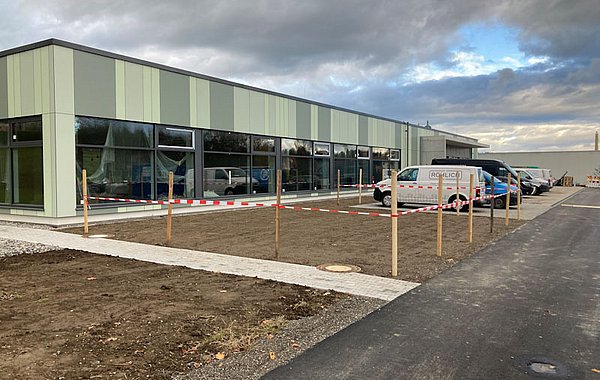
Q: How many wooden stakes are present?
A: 13